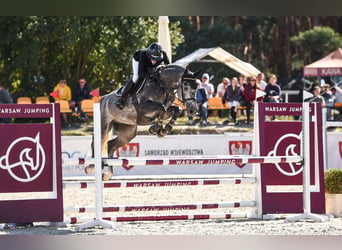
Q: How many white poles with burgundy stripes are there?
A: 4